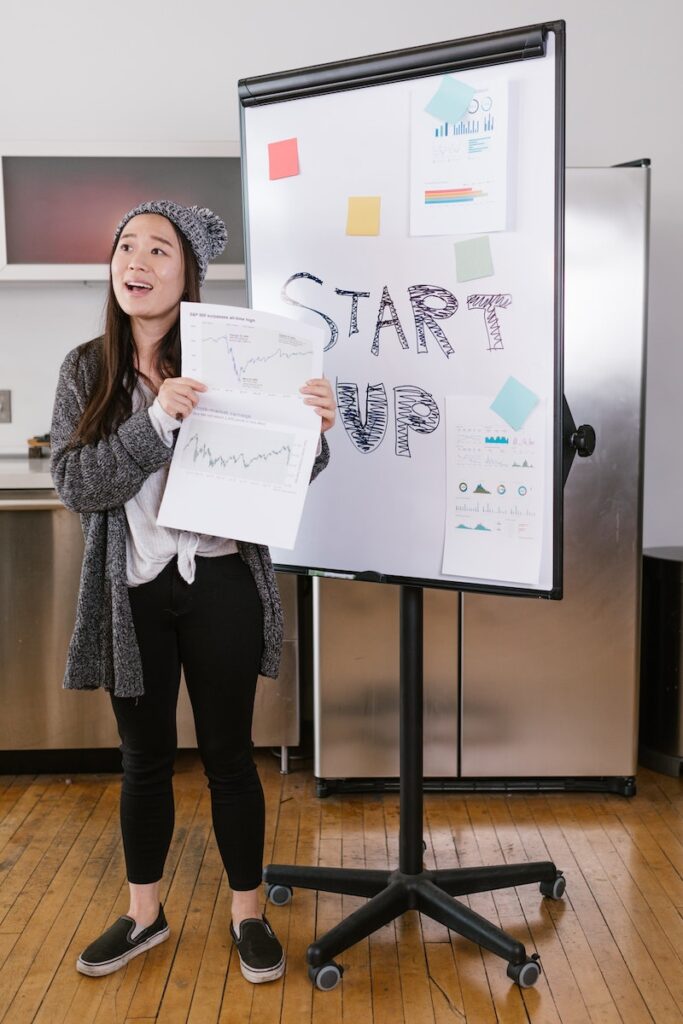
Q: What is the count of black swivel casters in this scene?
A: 4